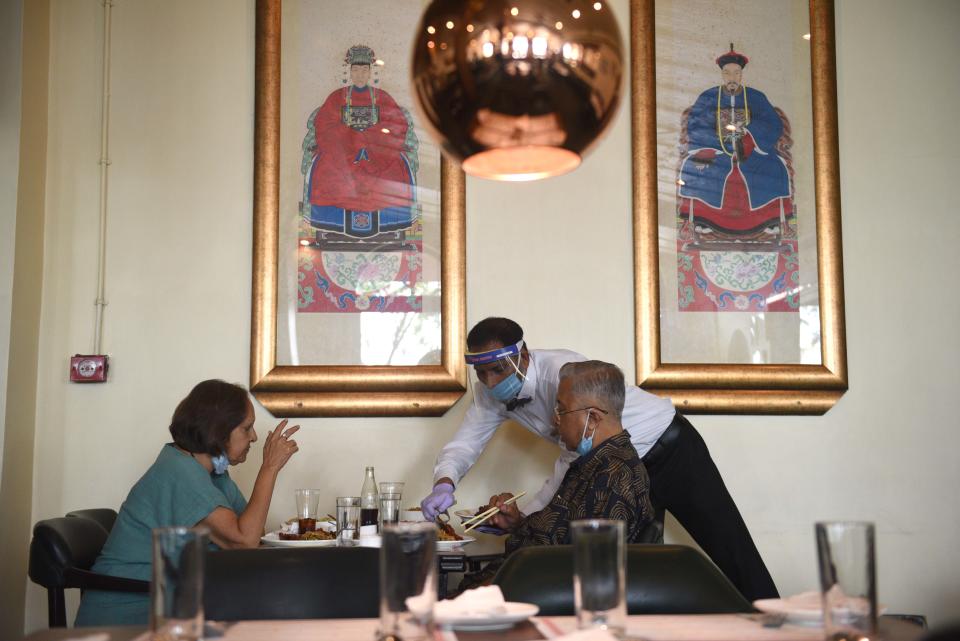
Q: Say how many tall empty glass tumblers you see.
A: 4